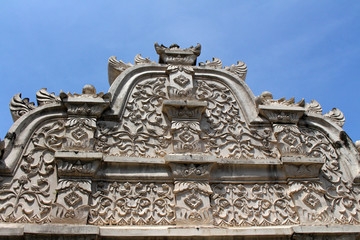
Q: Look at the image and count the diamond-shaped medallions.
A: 7